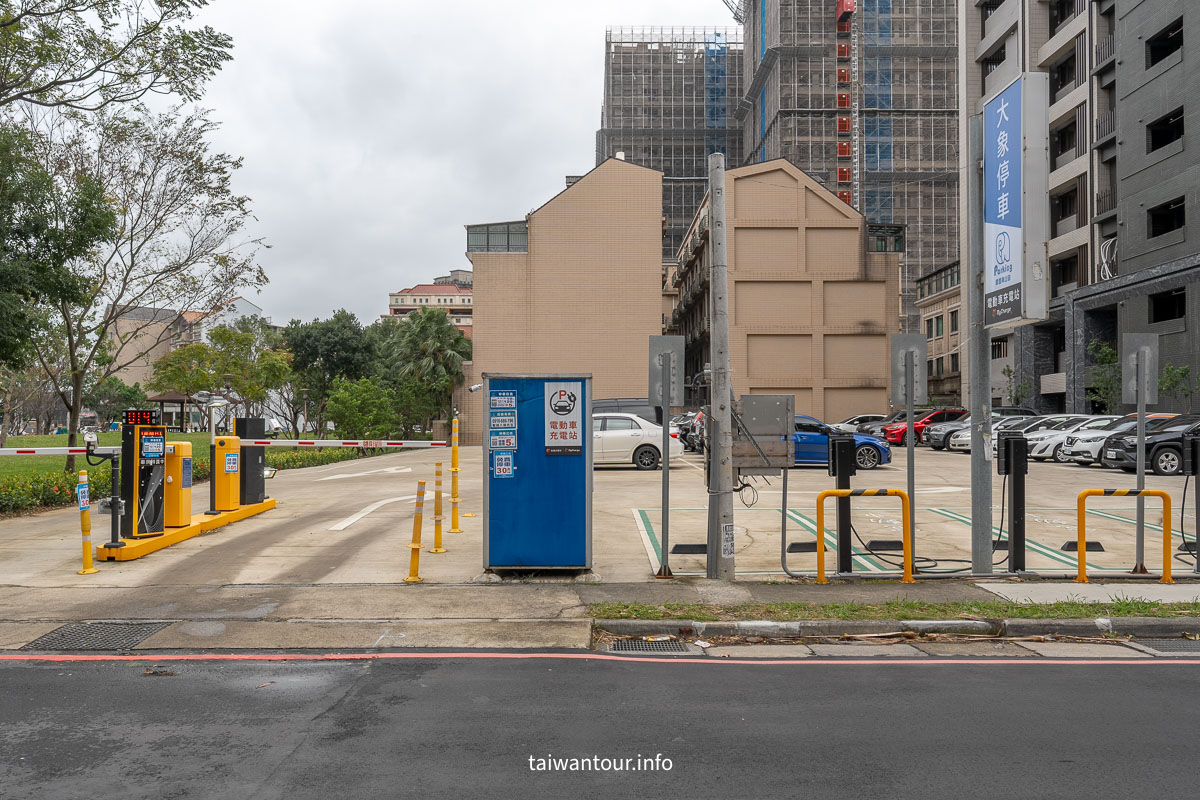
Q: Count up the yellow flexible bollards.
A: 4